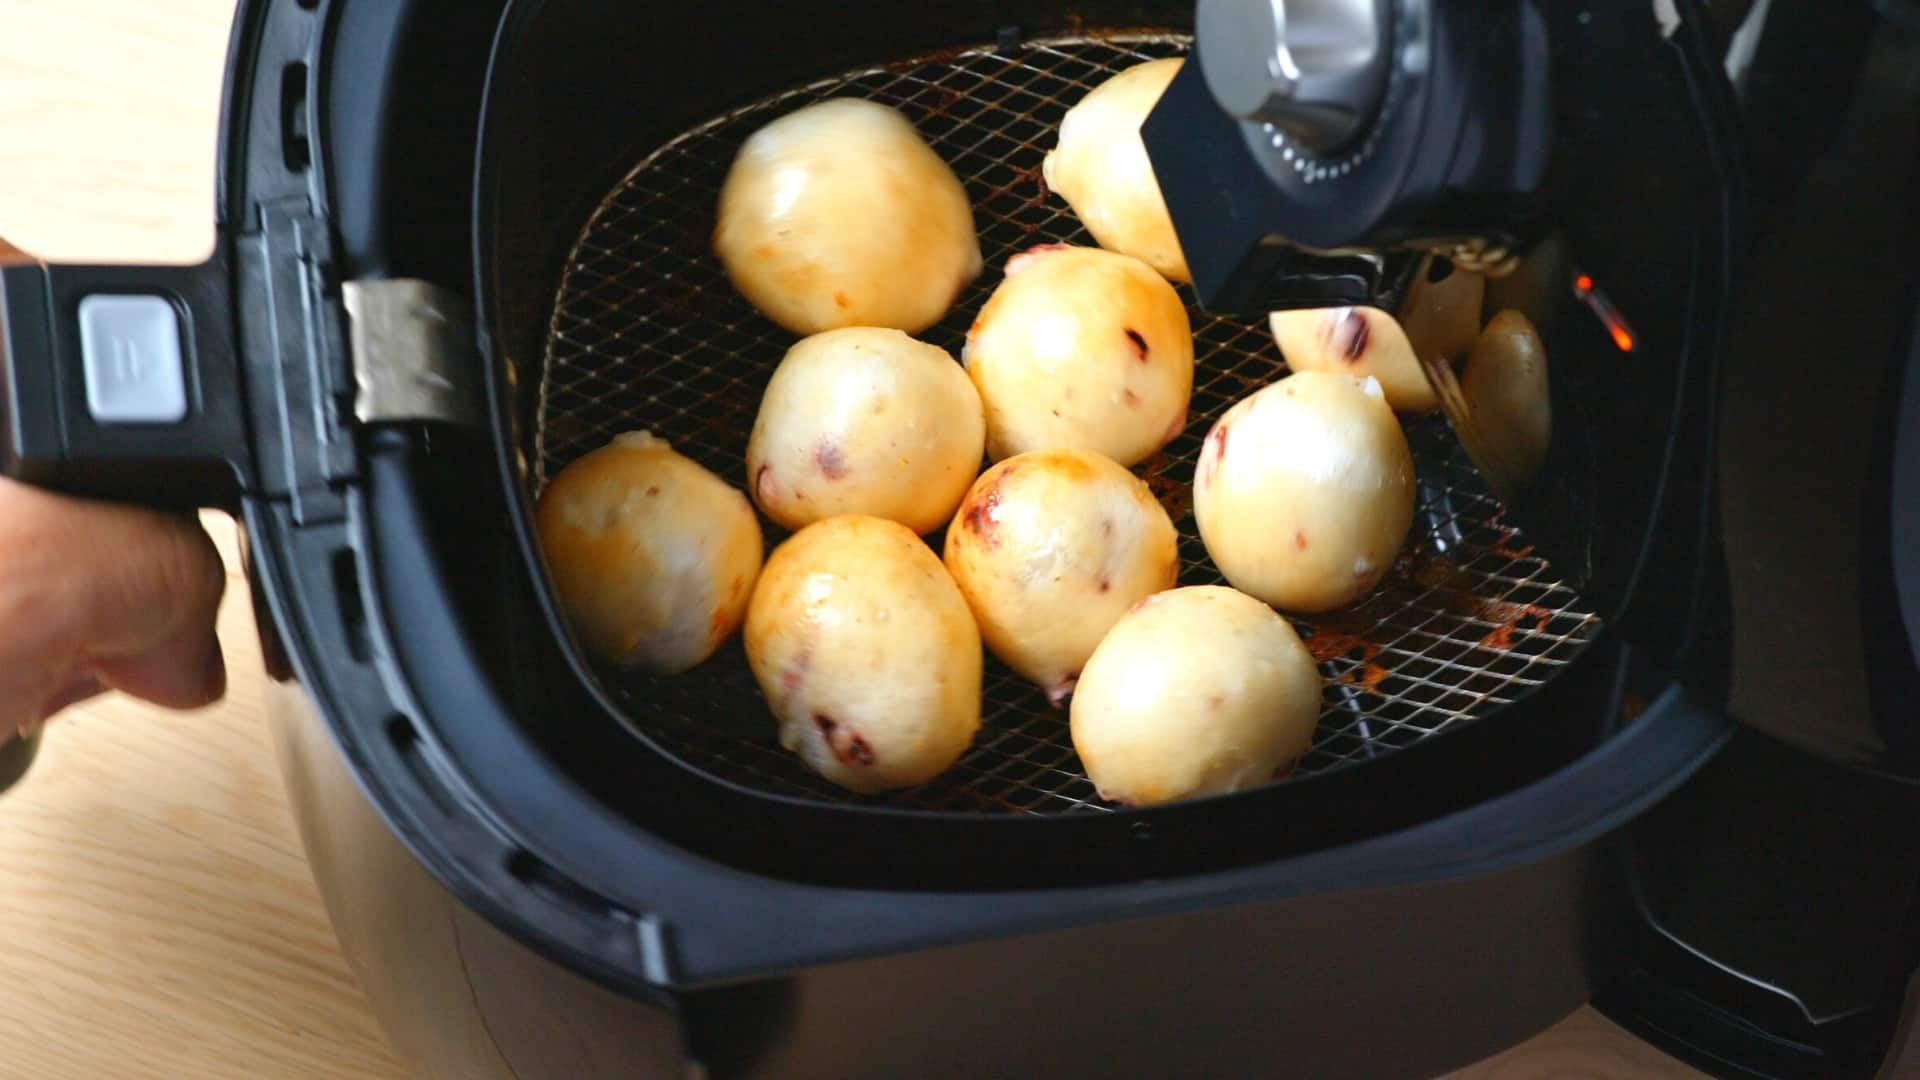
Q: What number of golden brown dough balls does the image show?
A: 10